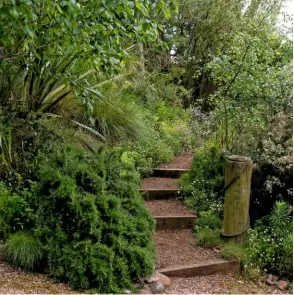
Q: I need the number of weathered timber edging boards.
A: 4